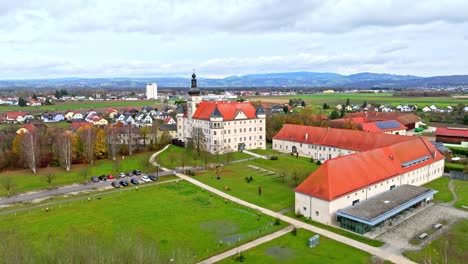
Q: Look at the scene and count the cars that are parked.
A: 11